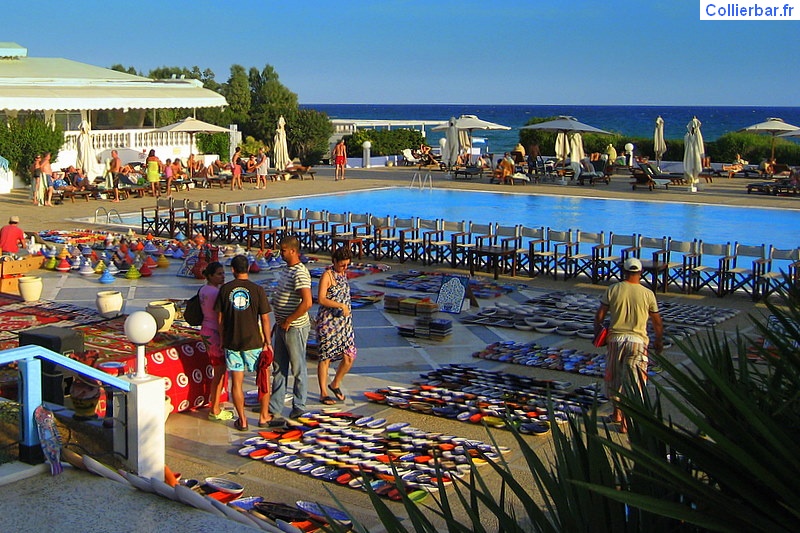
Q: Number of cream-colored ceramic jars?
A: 3